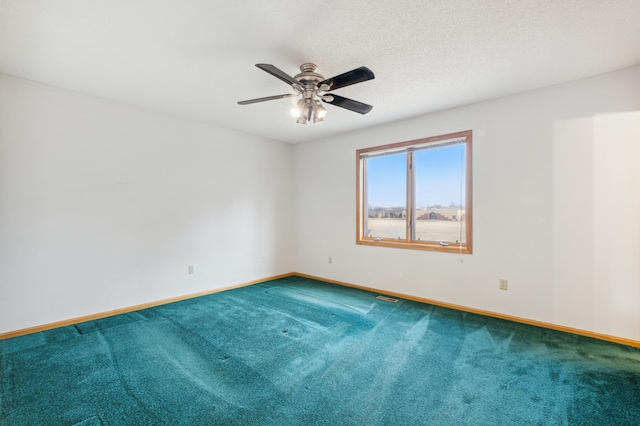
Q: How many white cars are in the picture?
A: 0